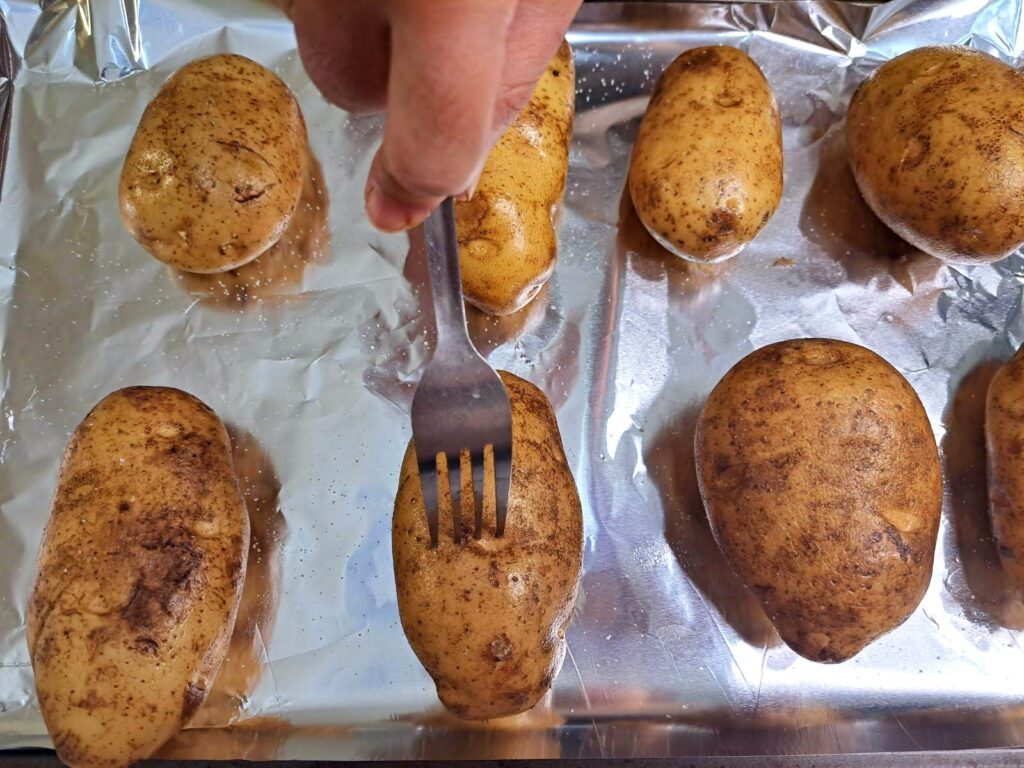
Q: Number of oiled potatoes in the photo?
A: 8